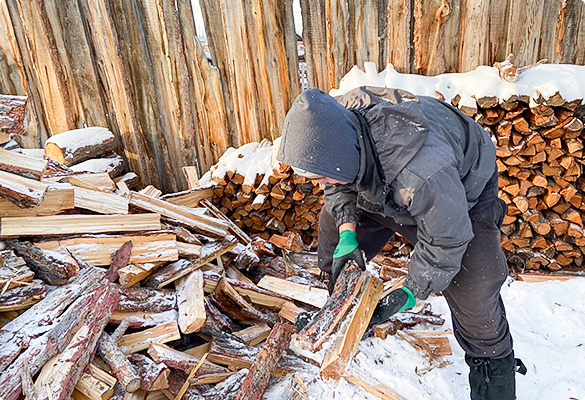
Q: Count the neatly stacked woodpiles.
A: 2